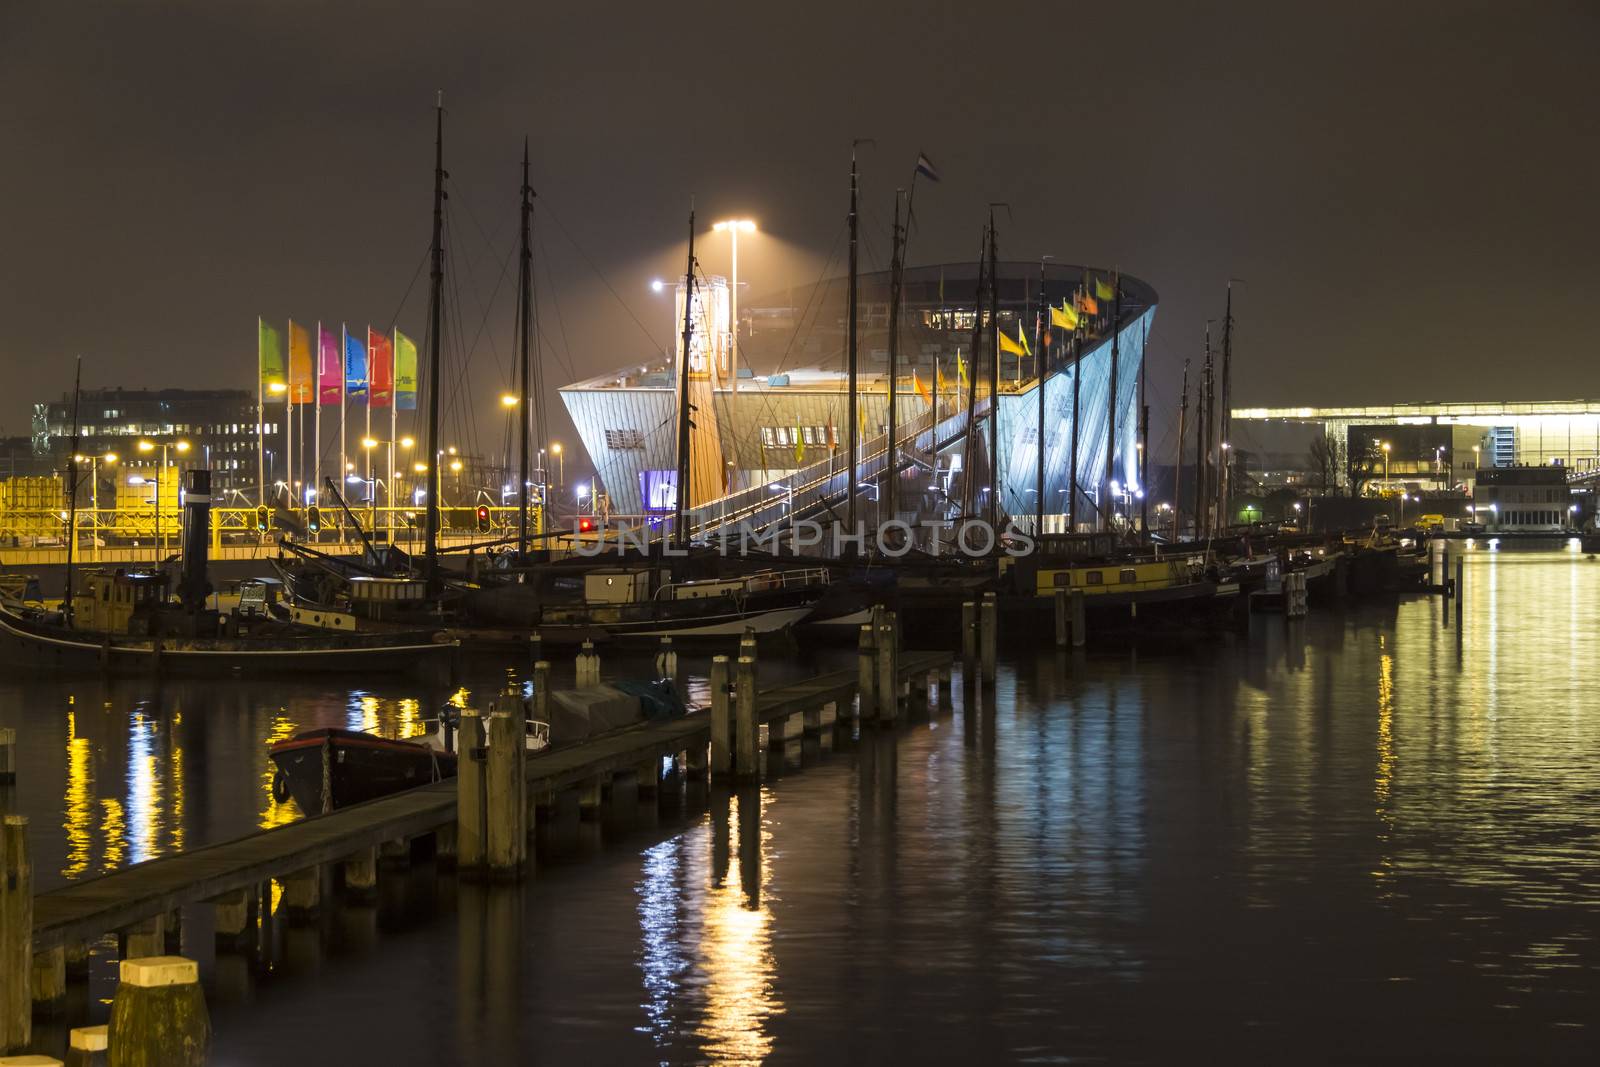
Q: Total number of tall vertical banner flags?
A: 6